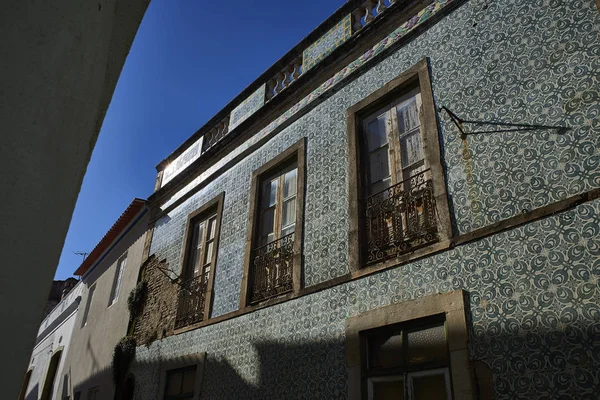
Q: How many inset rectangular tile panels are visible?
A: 3